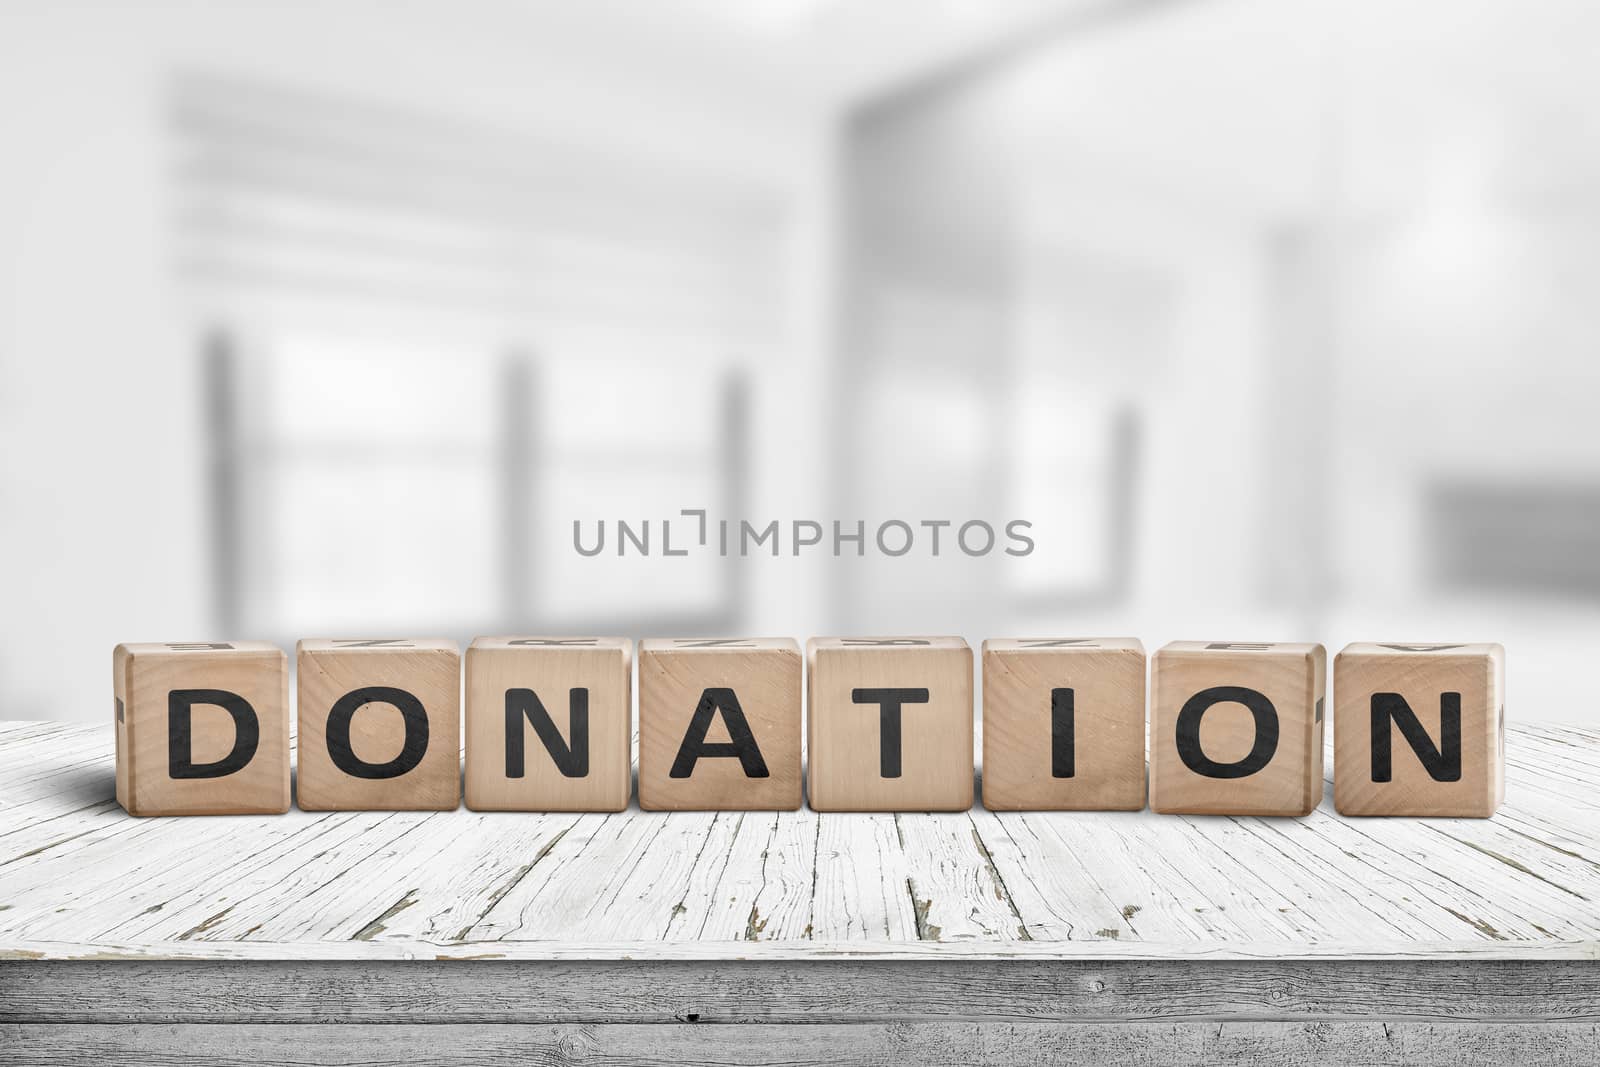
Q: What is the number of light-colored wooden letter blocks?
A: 8